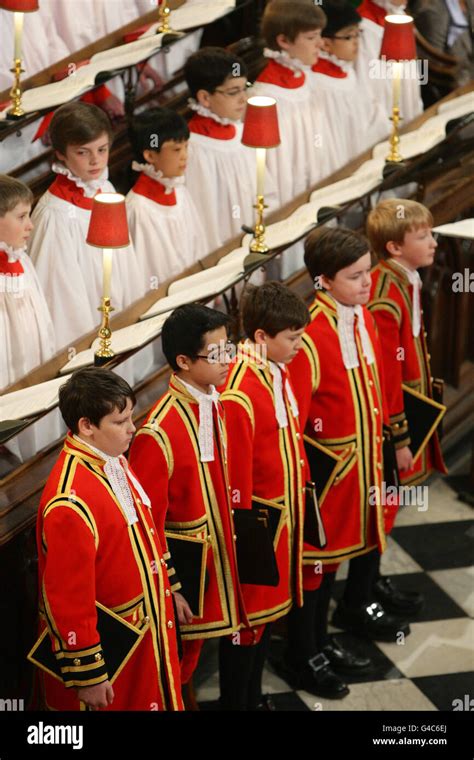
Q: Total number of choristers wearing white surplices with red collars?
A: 7